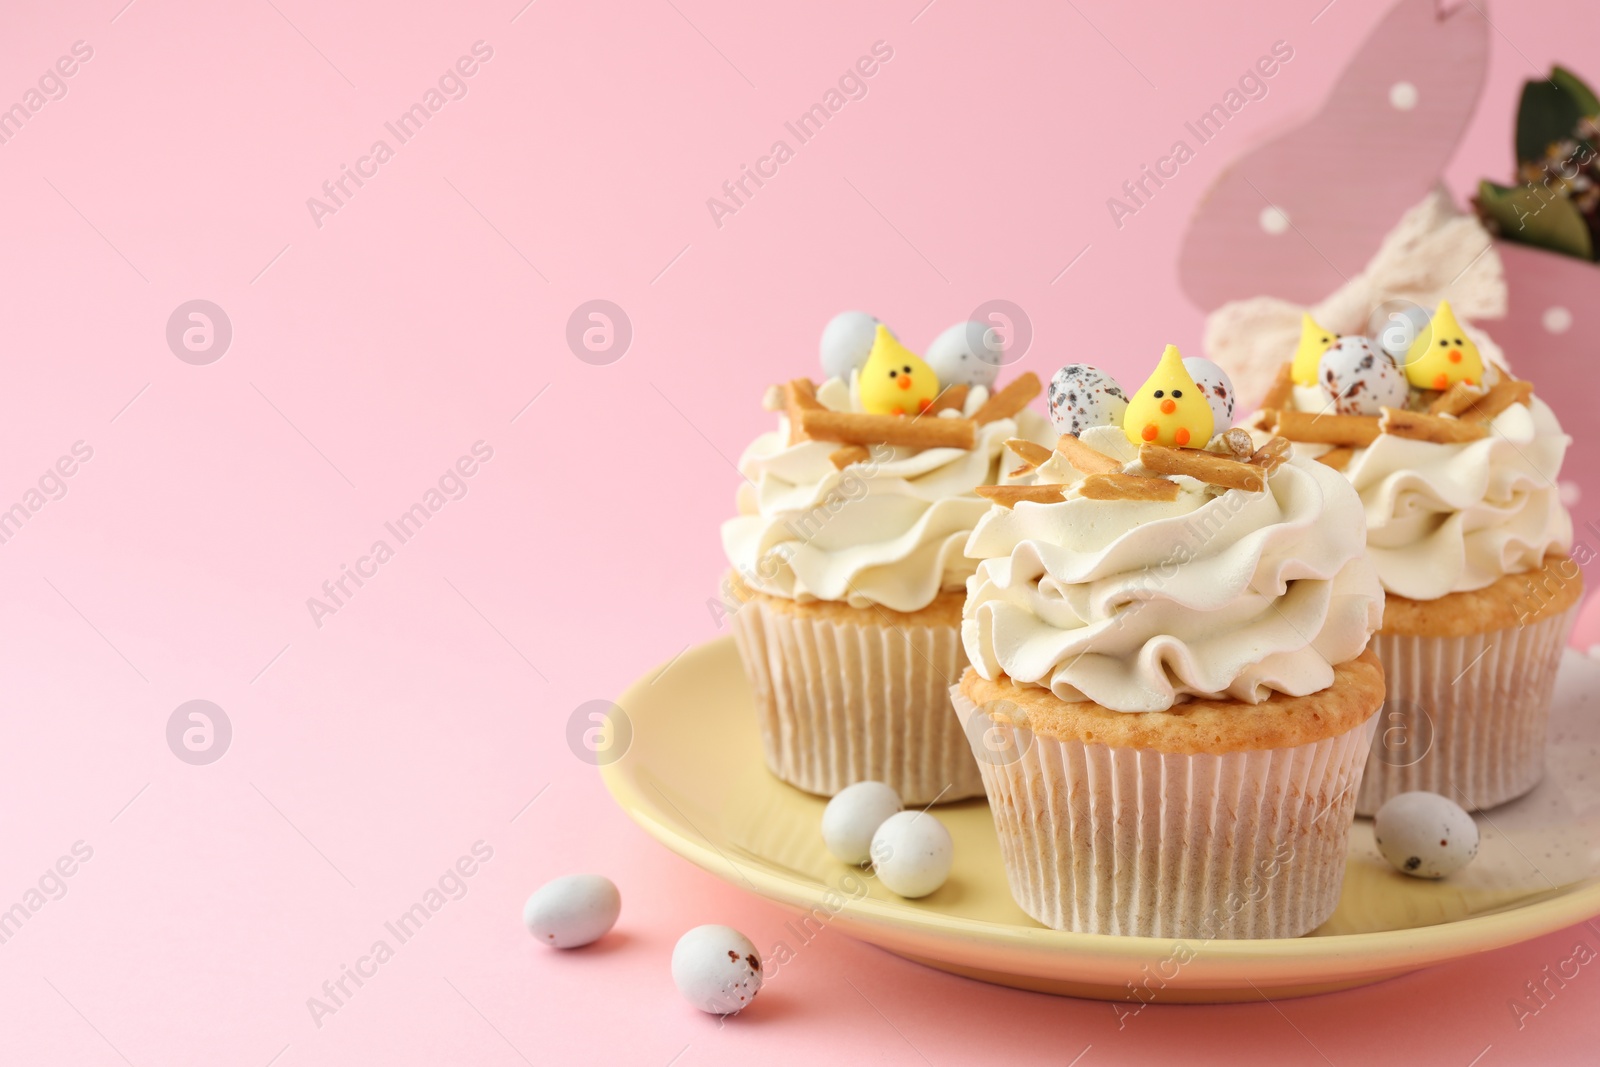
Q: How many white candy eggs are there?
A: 11